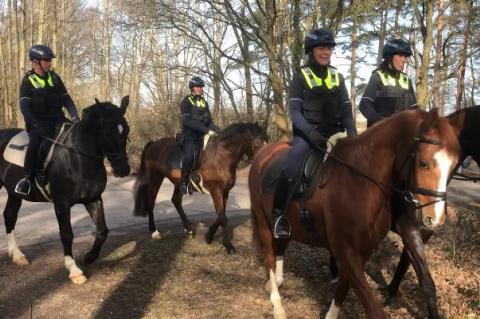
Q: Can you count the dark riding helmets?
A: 4